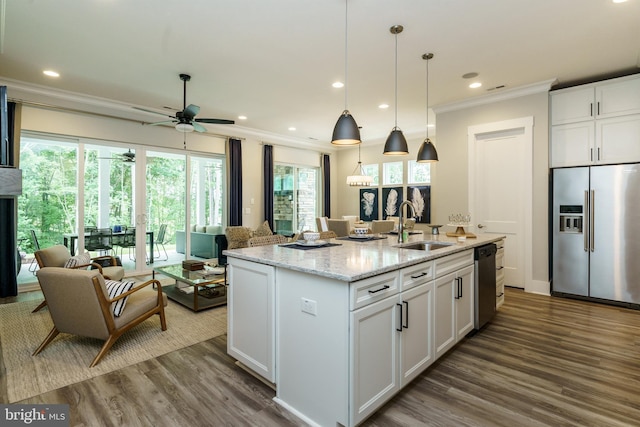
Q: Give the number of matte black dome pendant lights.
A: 3